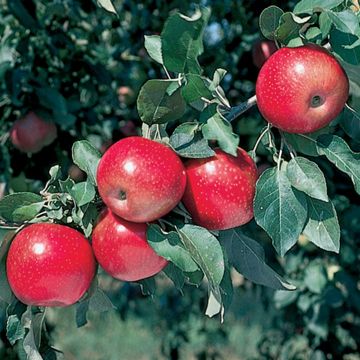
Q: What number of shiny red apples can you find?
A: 5